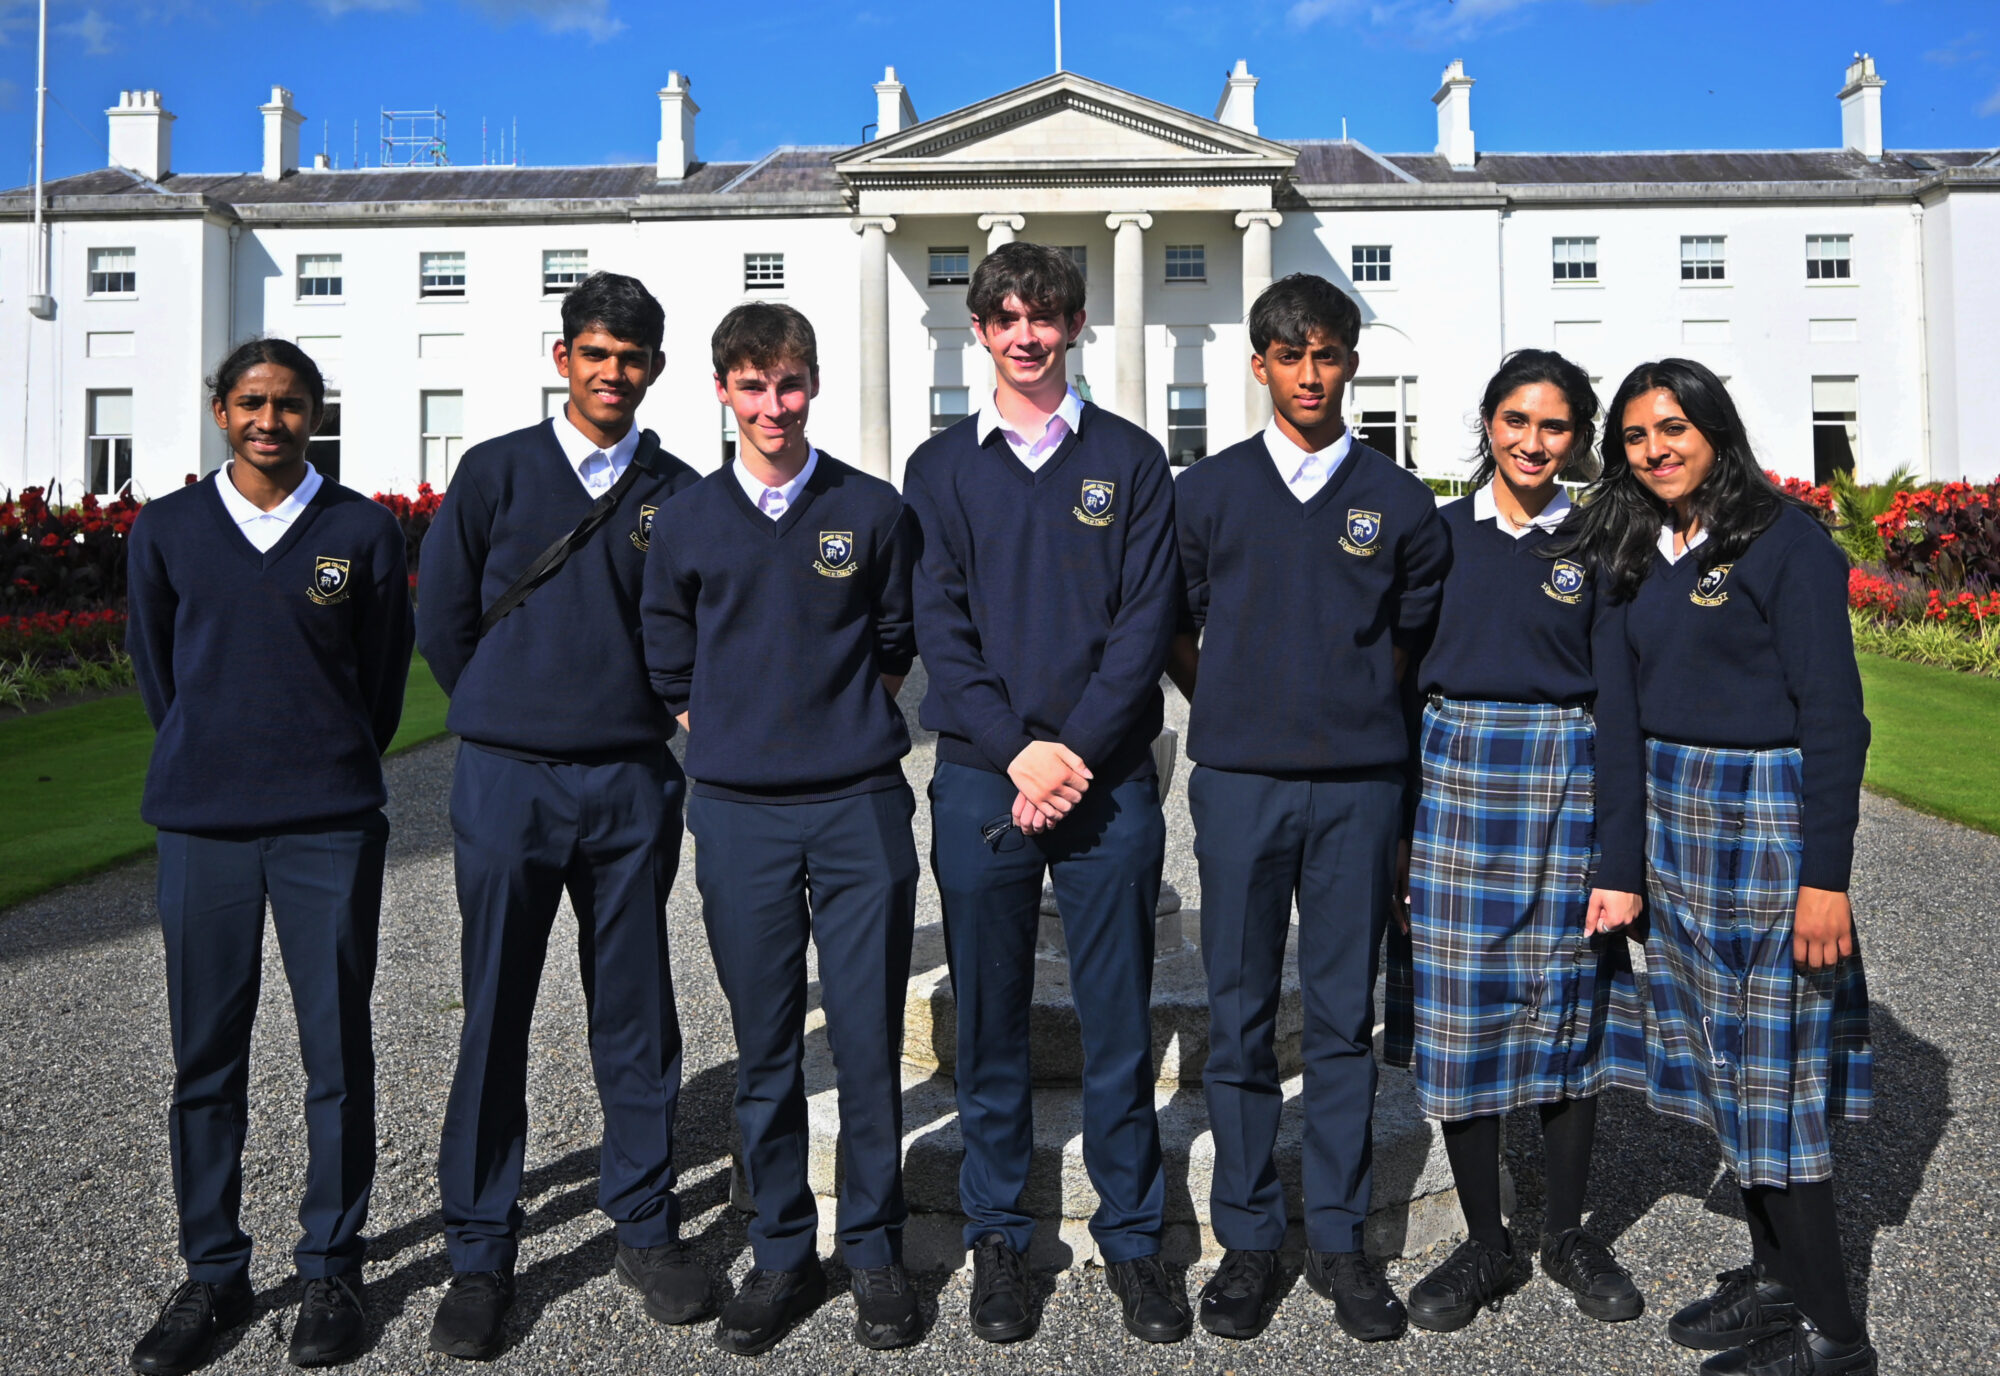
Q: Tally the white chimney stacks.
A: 7